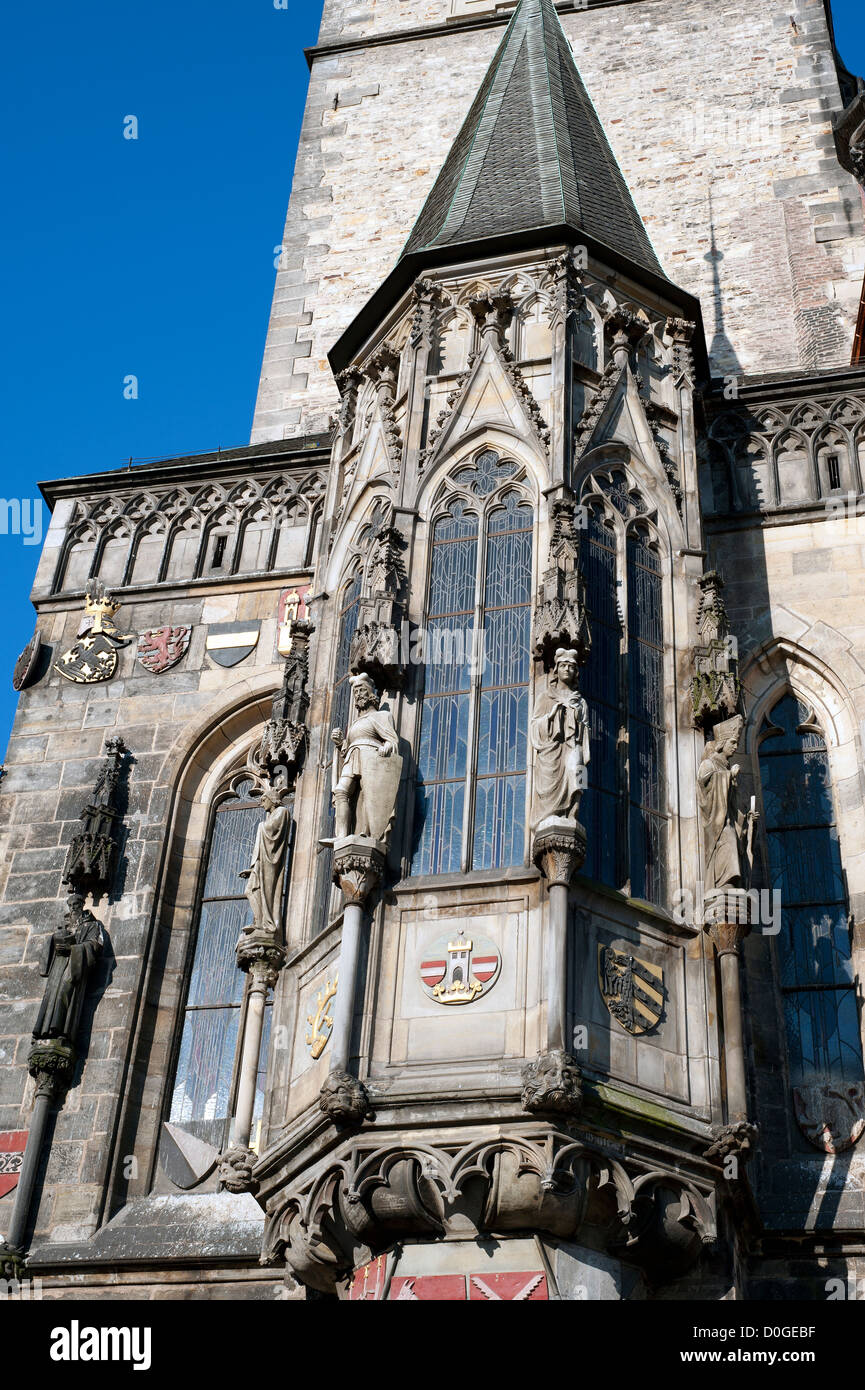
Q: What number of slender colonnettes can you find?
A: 5